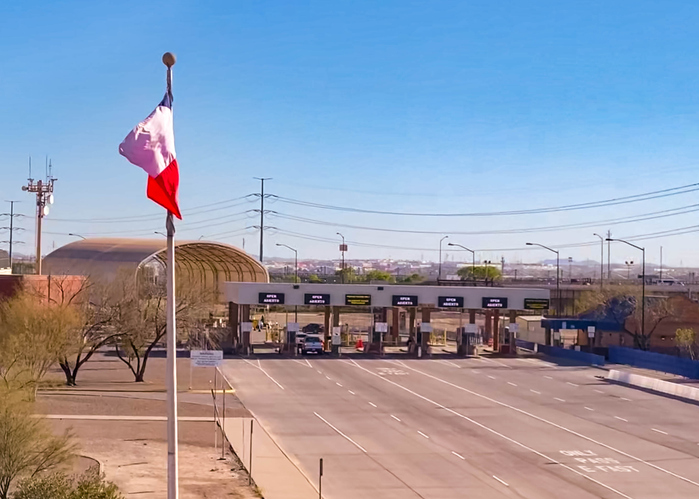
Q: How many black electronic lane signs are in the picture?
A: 7